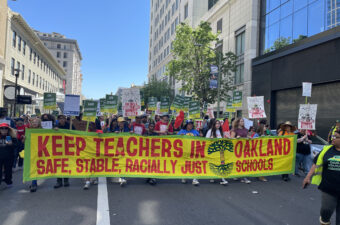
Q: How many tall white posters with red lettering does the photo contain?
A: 3